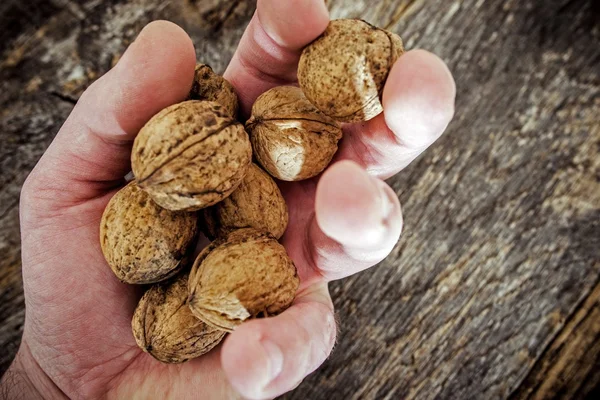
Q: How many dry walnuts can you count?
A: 8